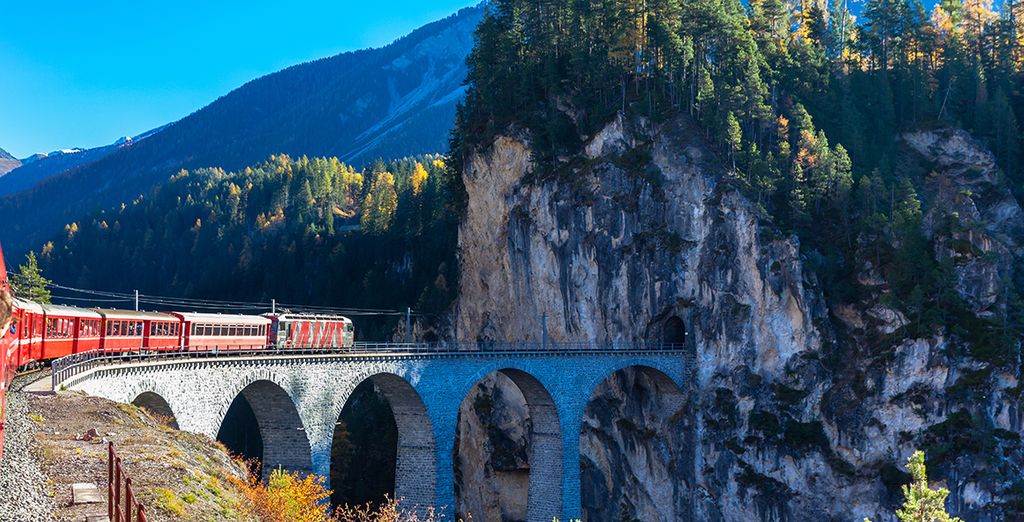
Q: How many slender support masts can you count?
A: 4